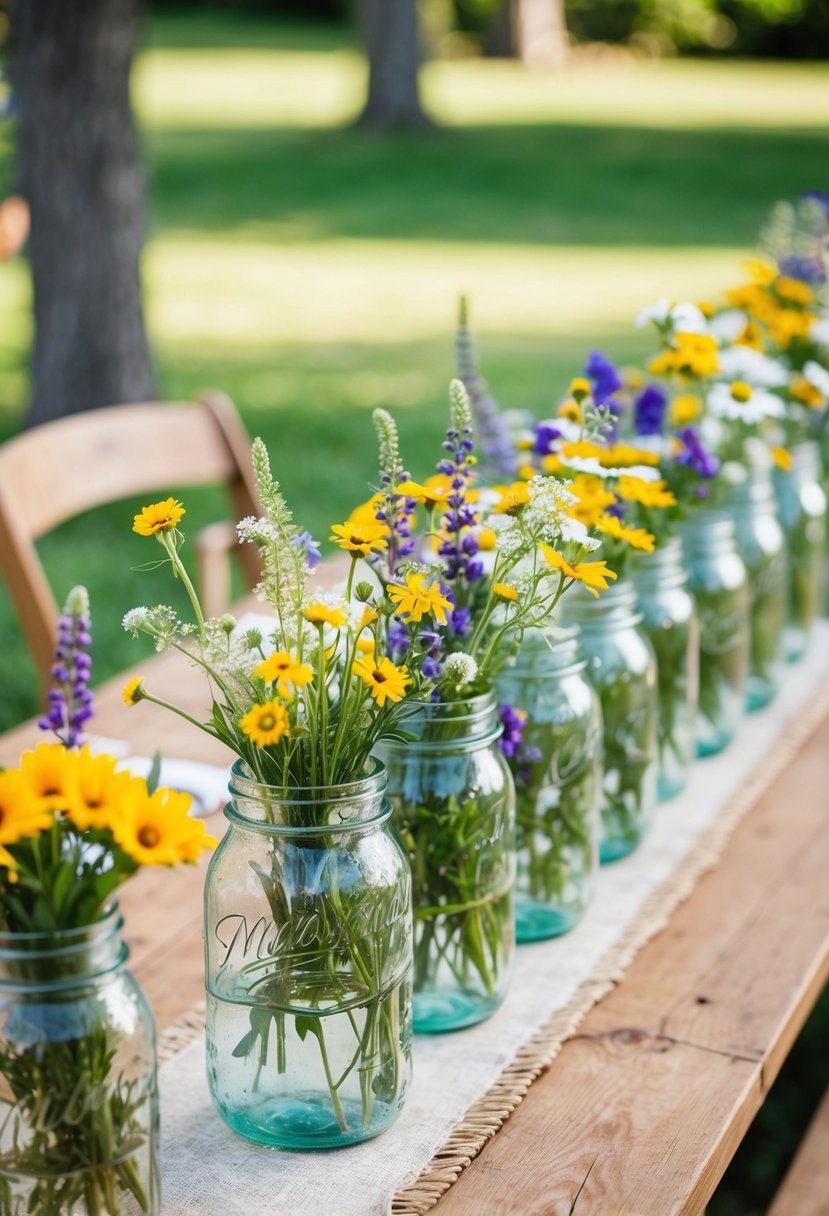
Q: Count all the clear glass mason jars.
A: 9